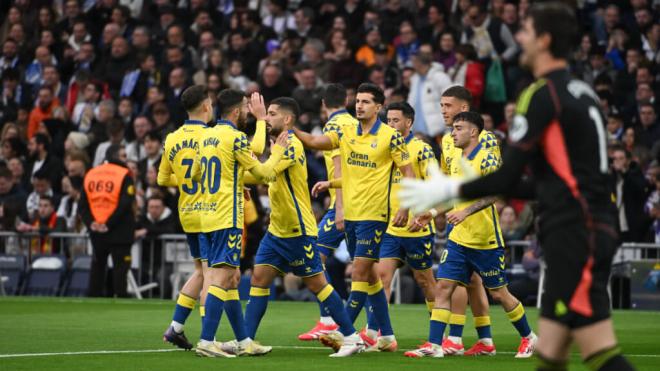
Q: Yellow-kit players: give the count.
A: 8